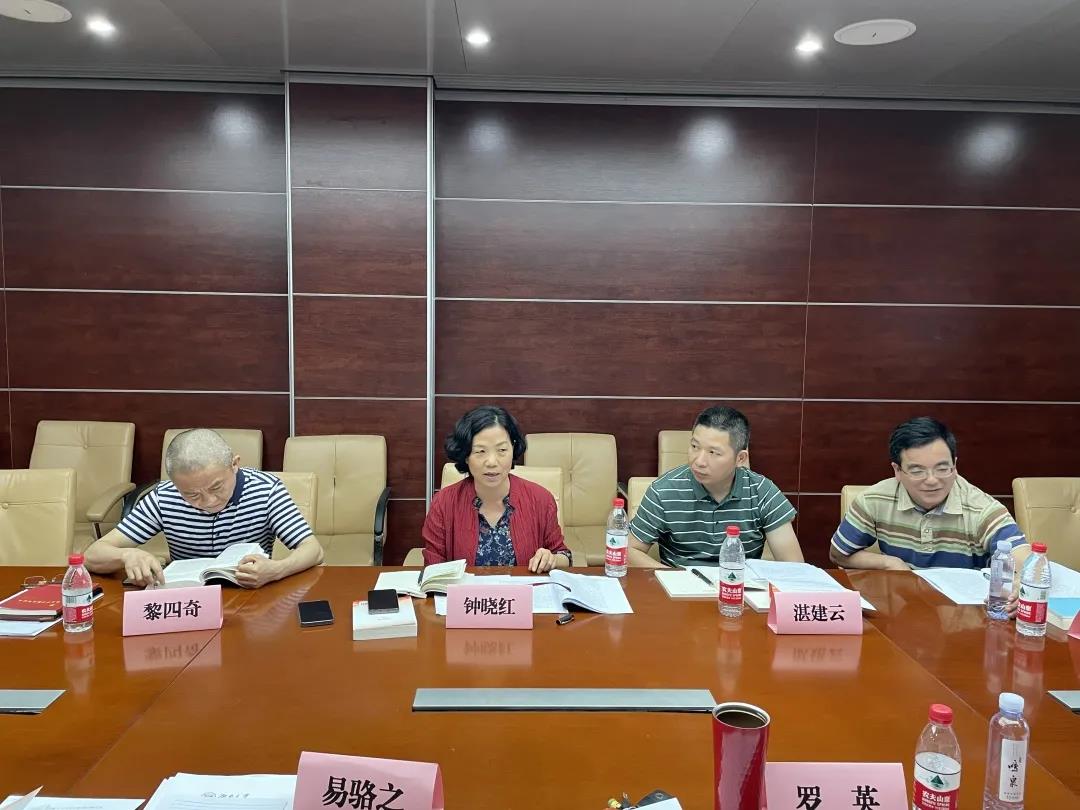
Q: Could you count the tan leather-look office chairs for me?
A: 11